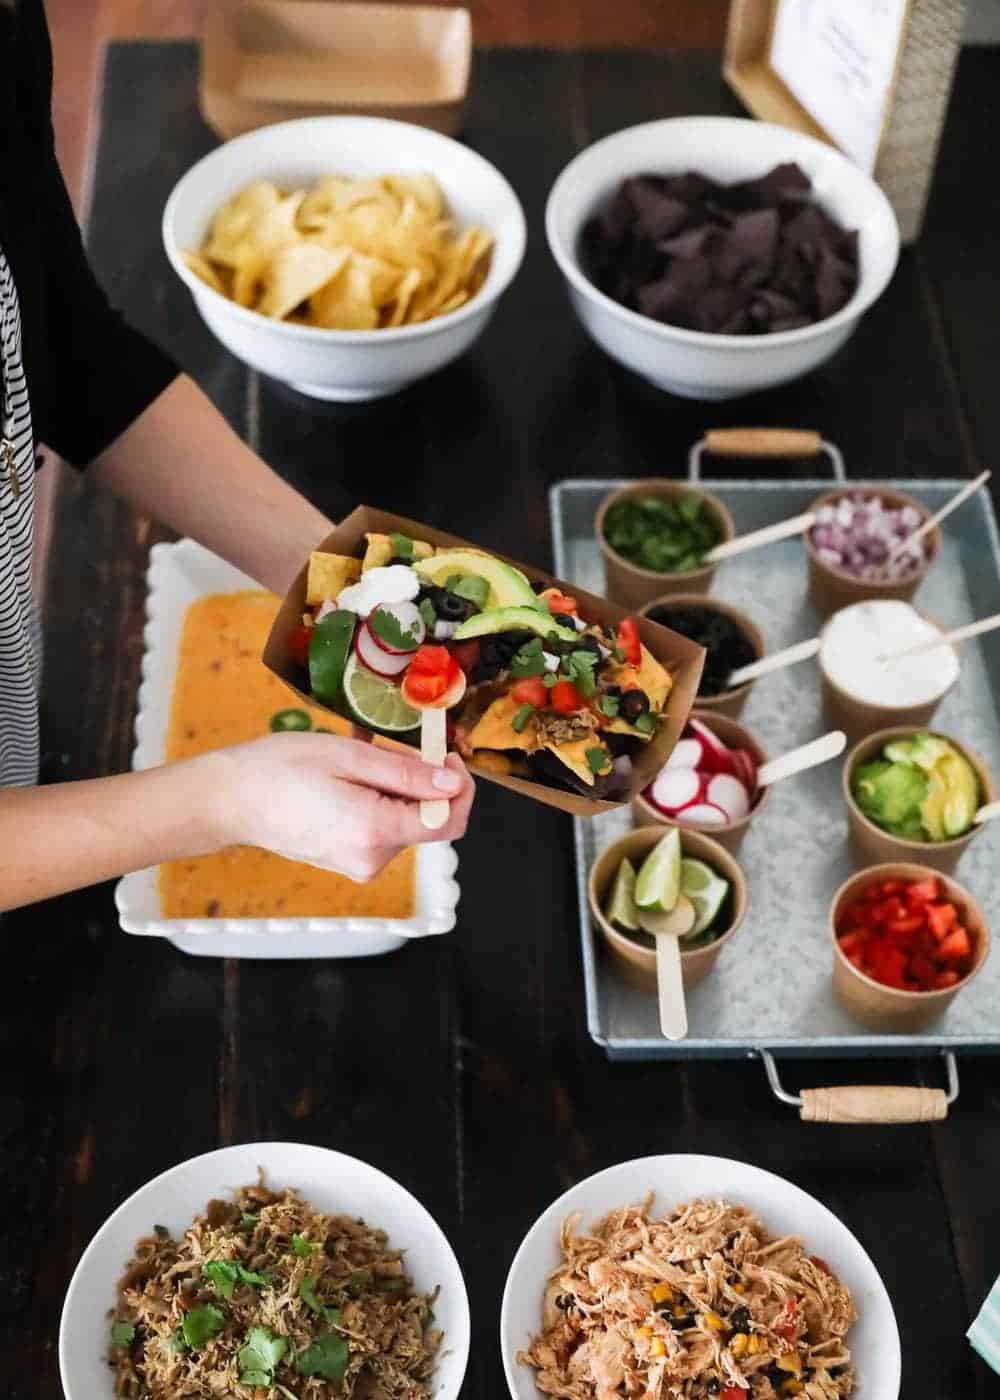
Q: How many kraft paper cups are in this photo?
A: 8